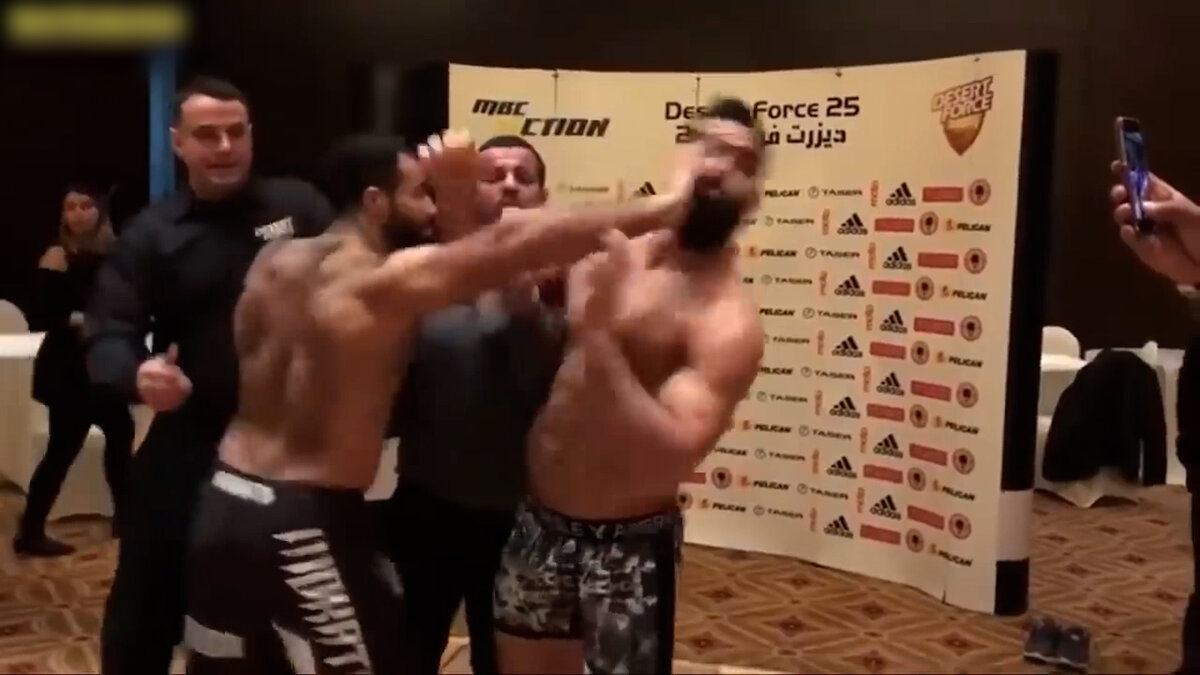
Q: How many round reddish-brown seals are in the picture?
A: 14